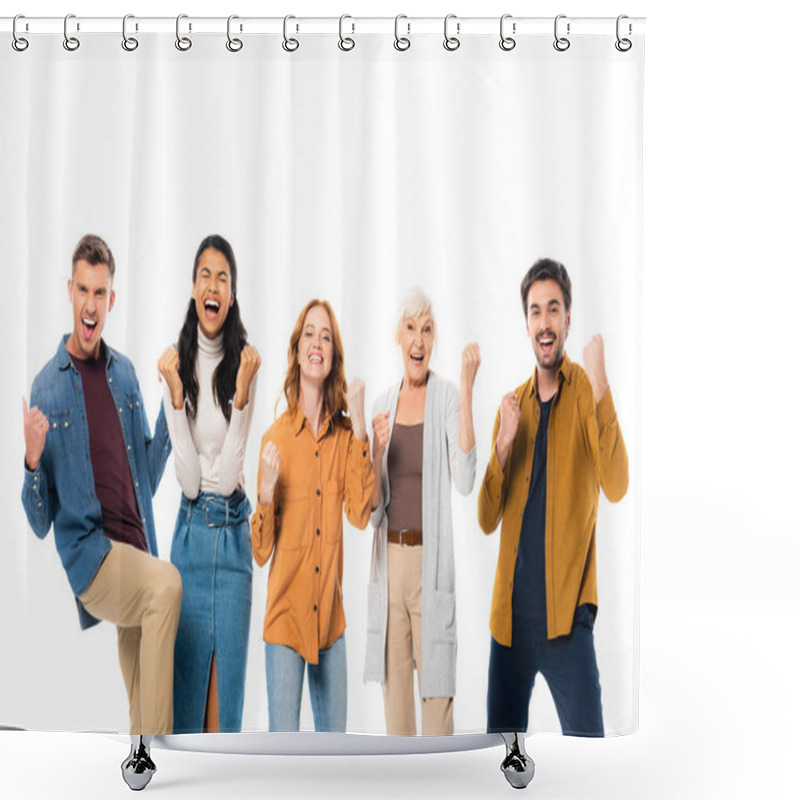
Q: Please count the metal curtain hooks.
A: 12